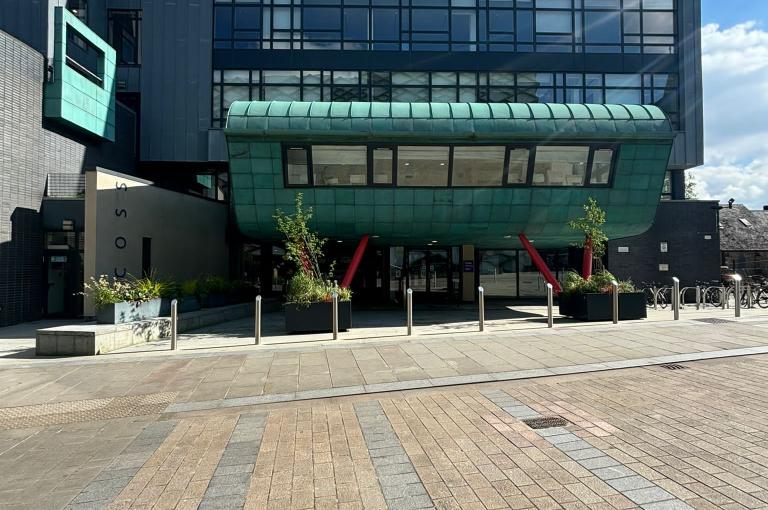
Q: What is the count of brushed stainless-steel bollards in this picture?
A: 9